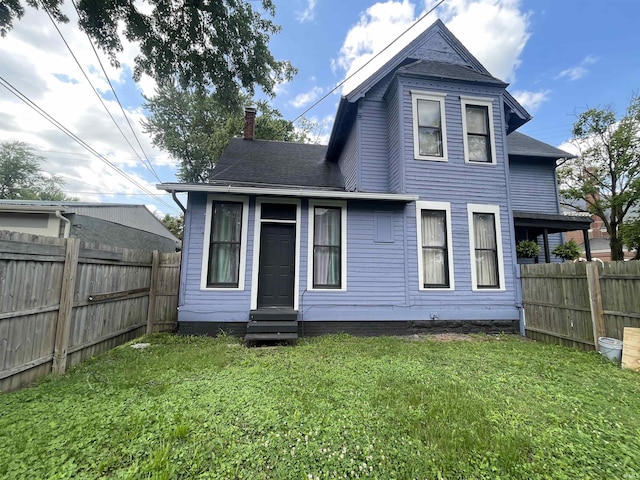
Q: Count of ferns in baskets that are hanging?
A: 2